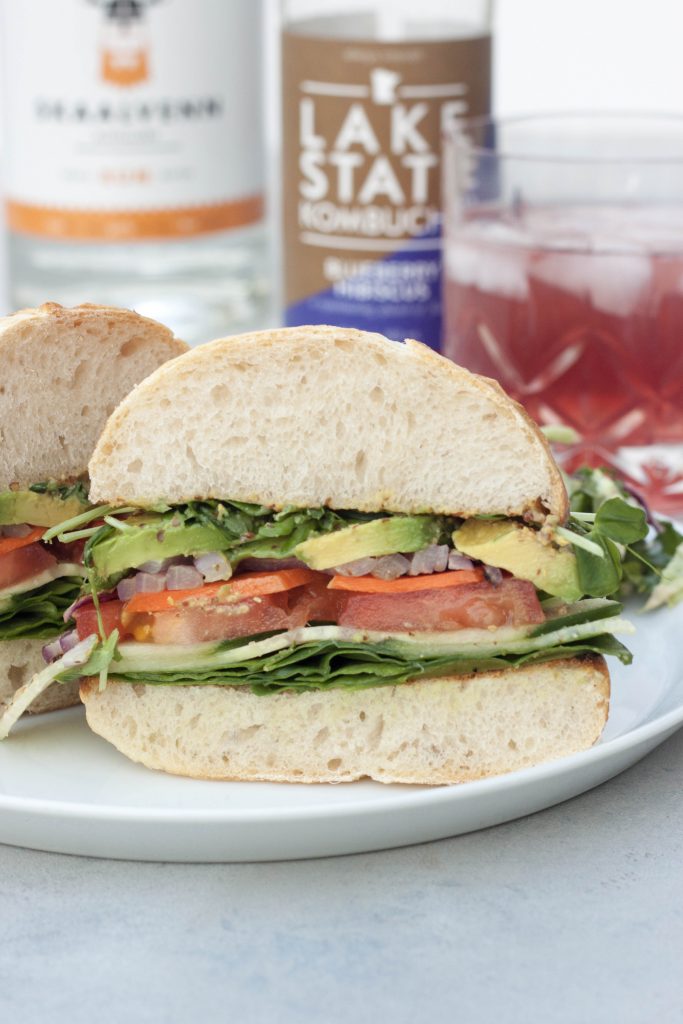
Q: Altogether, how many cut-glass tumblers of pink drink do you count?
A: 1